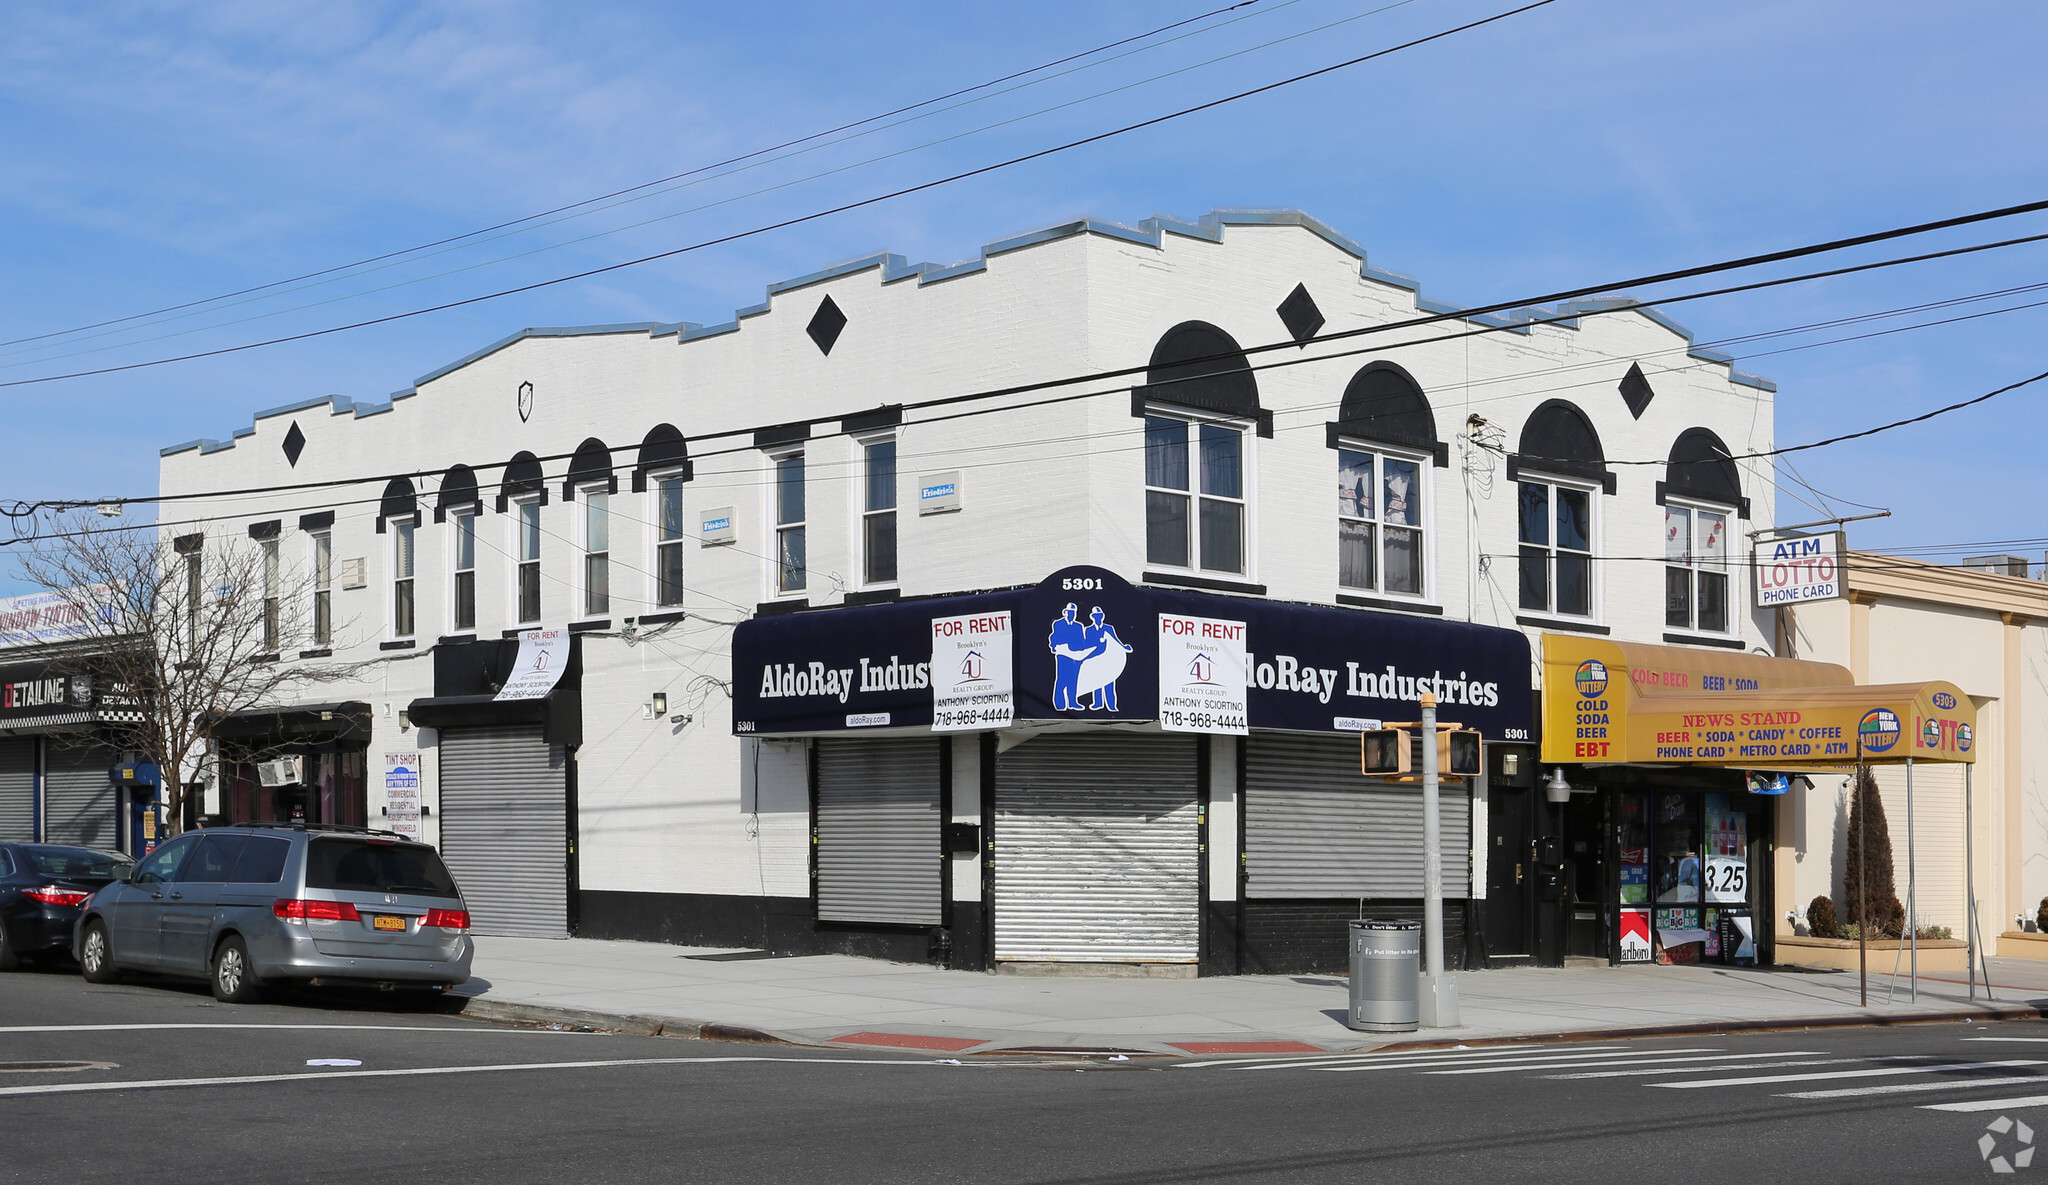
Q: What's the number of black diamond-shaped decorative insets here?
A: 4